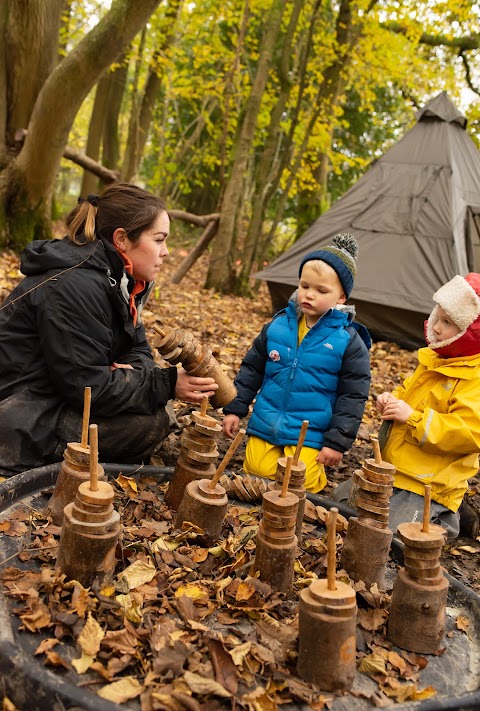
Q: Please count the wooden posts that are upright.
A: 9